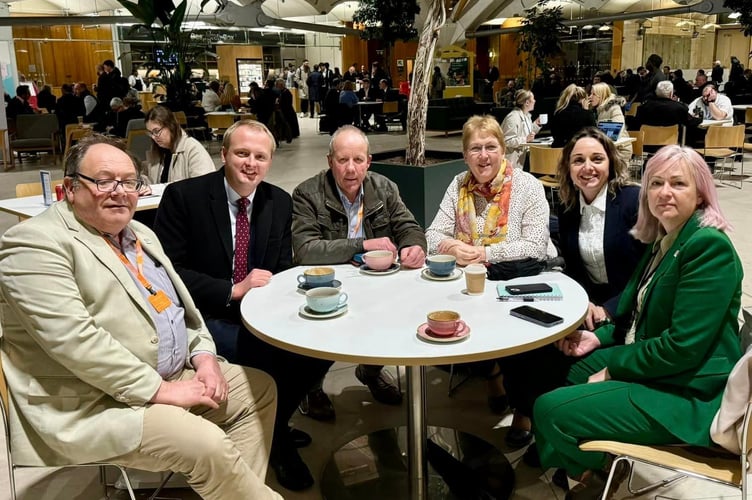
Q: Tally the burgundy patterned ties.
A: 1